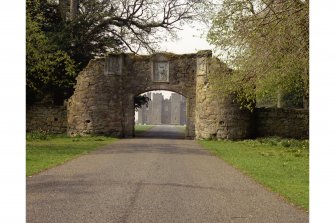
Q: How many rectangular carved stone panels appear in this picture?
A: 3